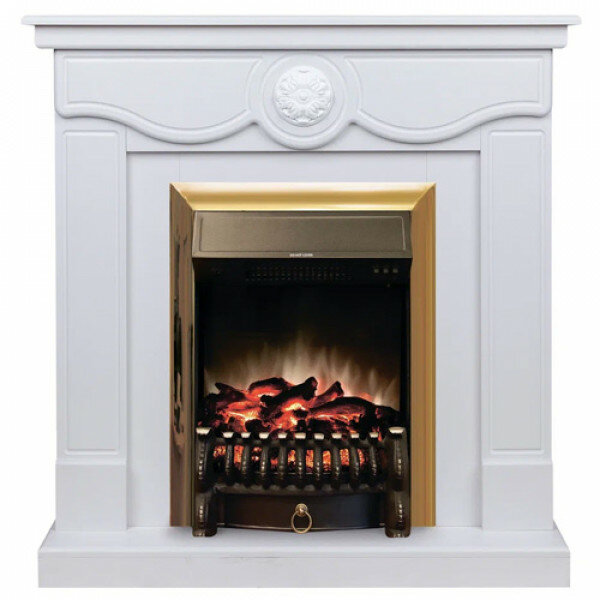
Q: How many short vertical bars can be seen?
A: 9